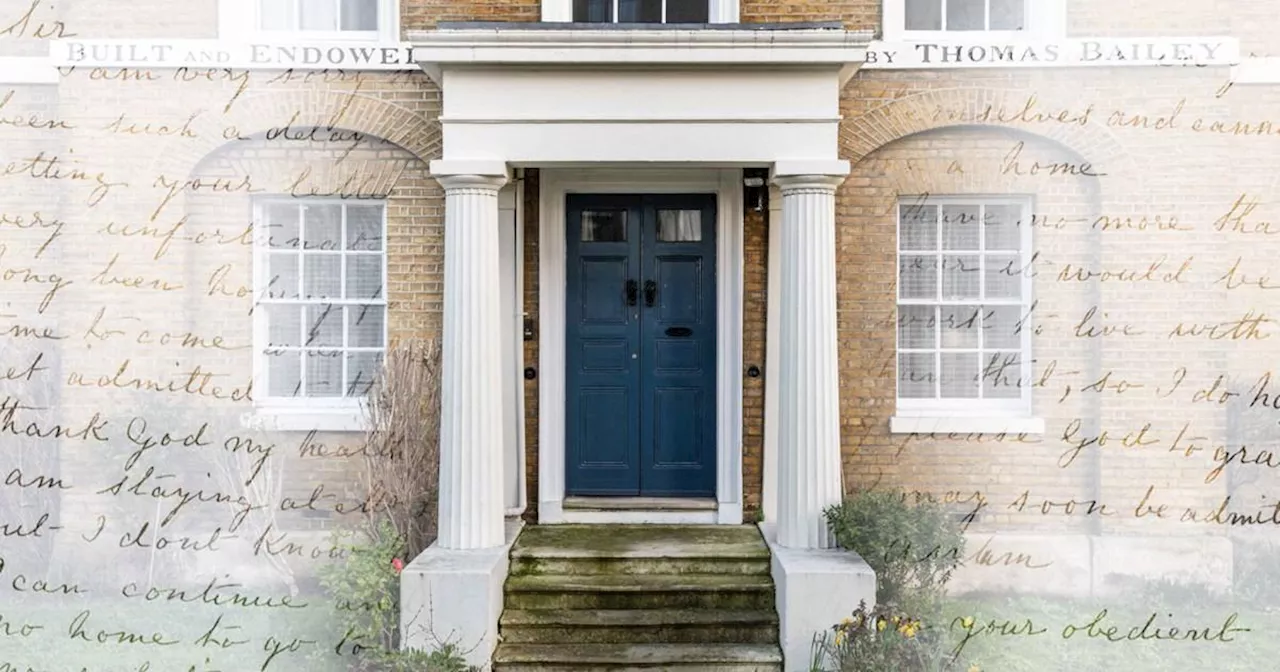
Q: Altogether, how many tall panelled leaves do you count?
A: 2